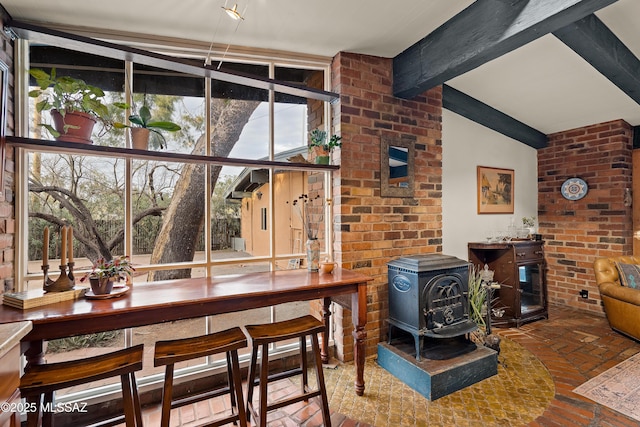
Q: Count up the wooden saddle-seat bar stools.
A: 3